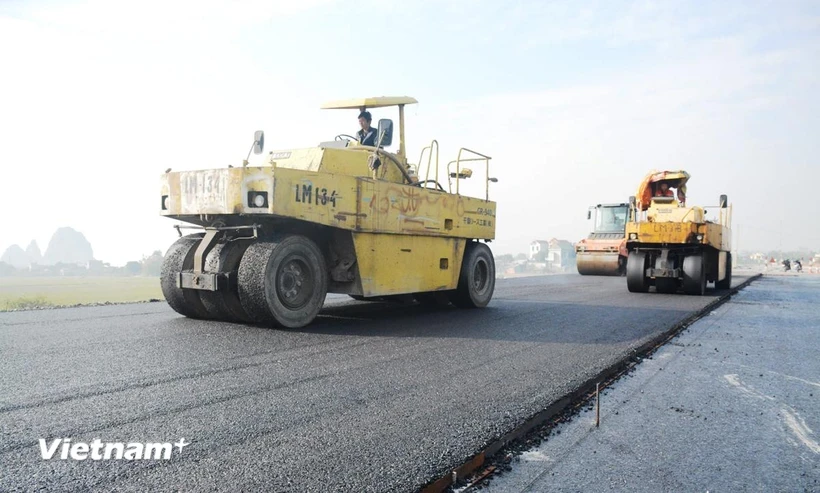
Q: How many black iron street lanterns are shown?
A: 0